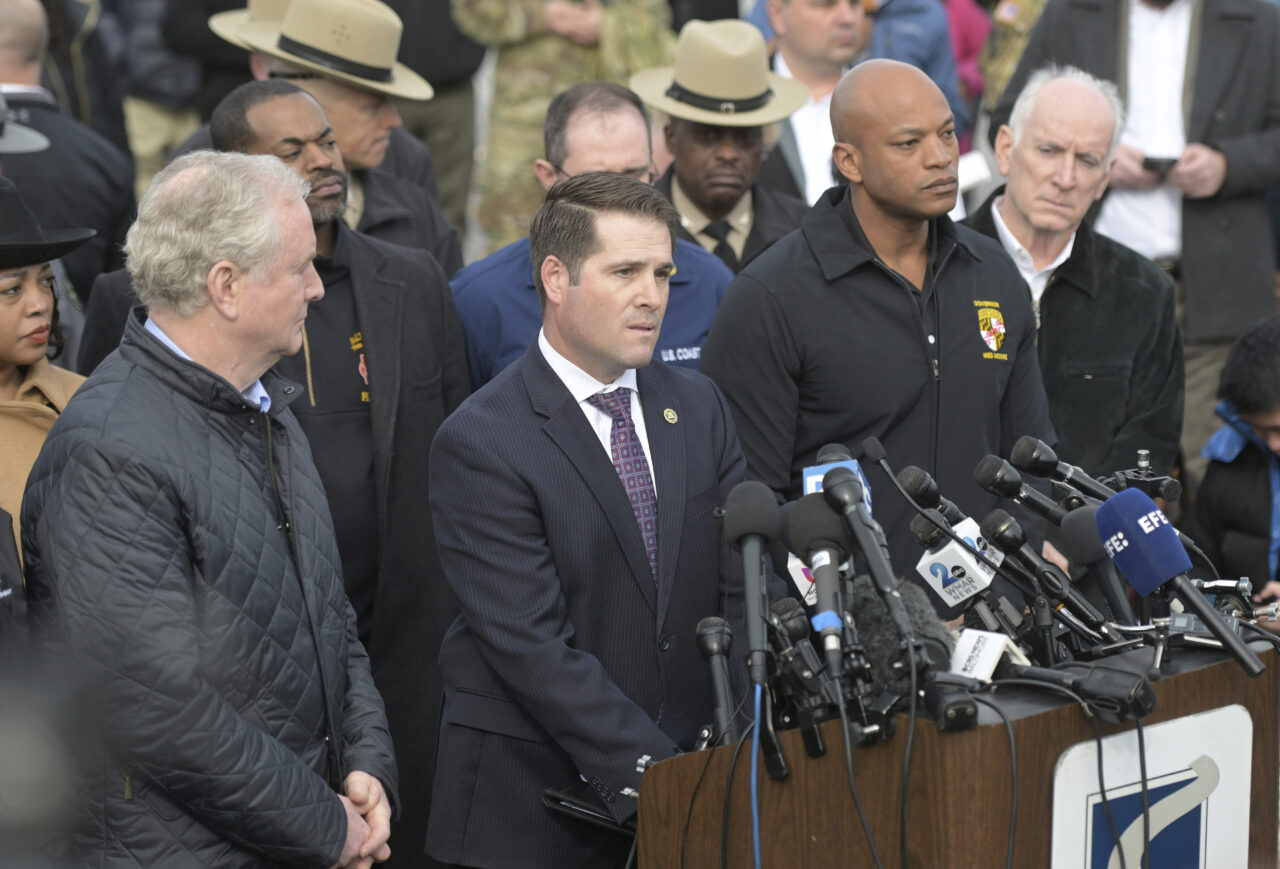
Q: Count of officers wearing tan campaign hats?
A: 3